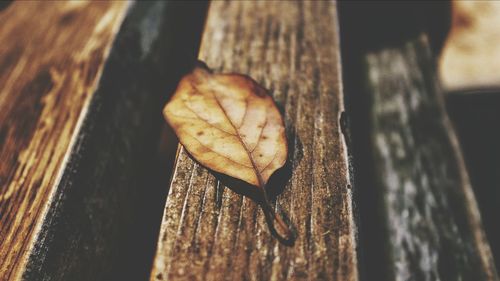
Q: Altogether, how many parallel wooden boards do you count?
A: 3